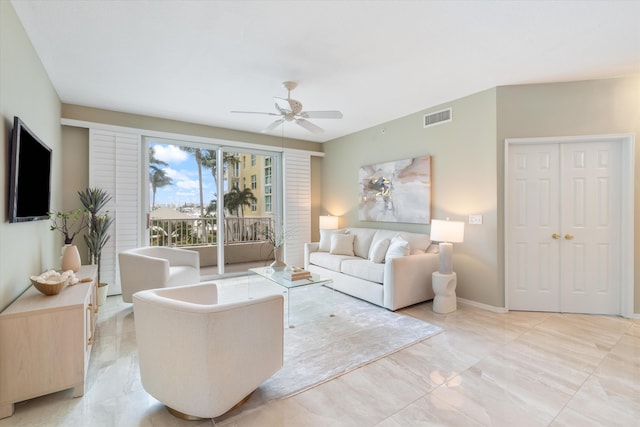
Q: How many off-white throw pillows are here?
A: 4